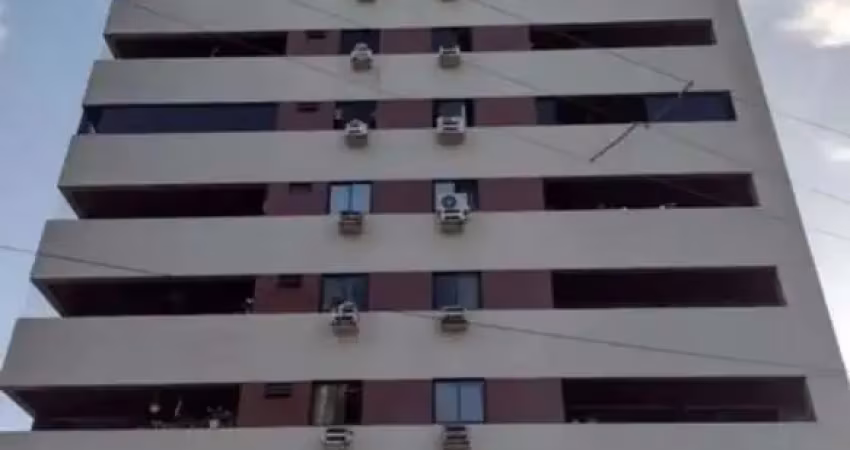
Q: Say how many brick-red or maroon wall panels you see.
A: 15